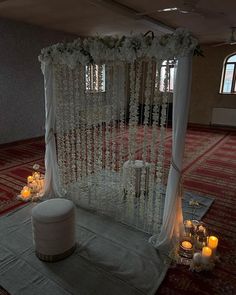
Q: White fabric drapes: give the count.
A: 2